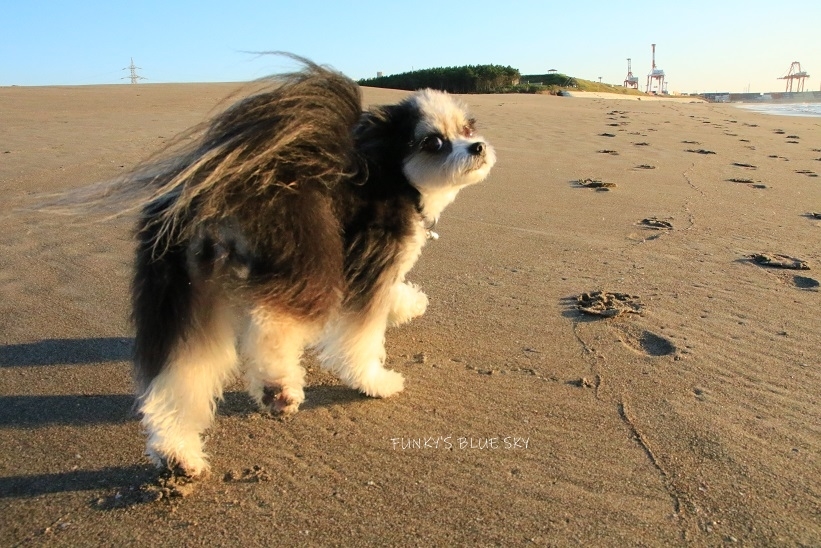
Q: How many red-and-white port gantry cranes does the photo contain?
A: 3